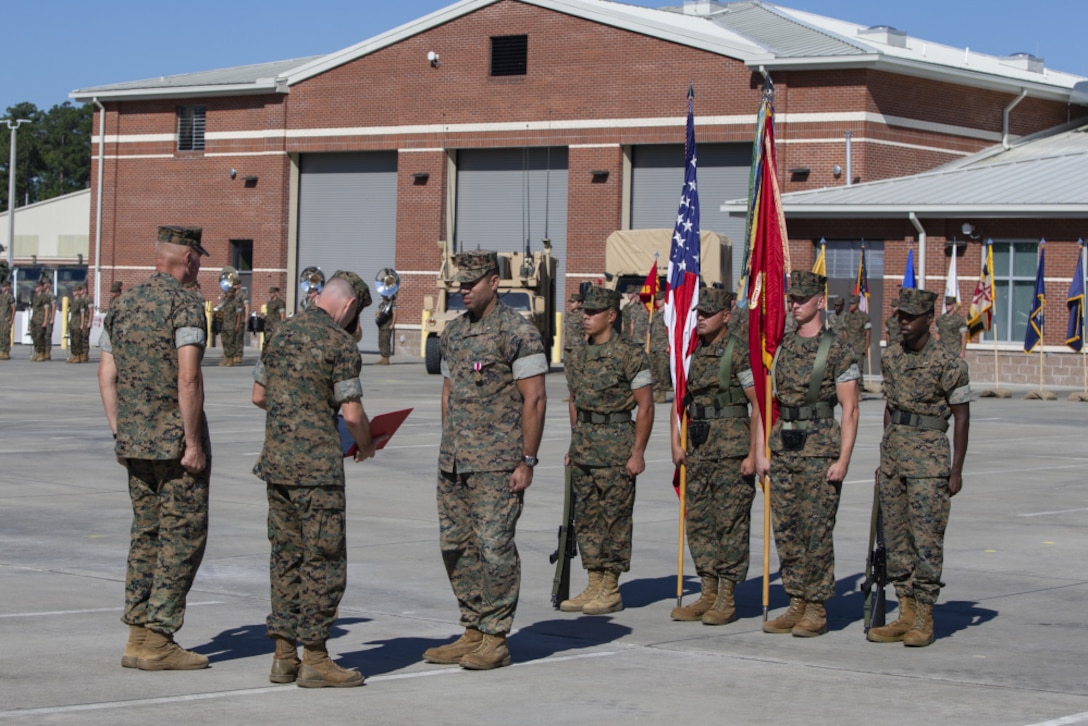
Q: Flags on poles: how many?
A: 10